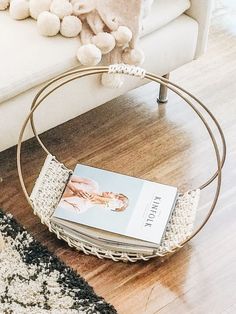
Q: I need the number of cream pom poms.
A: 11